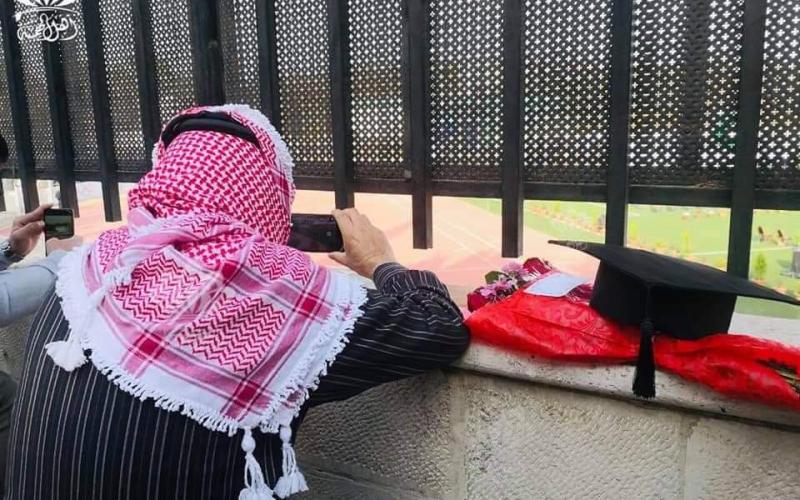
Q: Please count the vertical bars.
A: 11